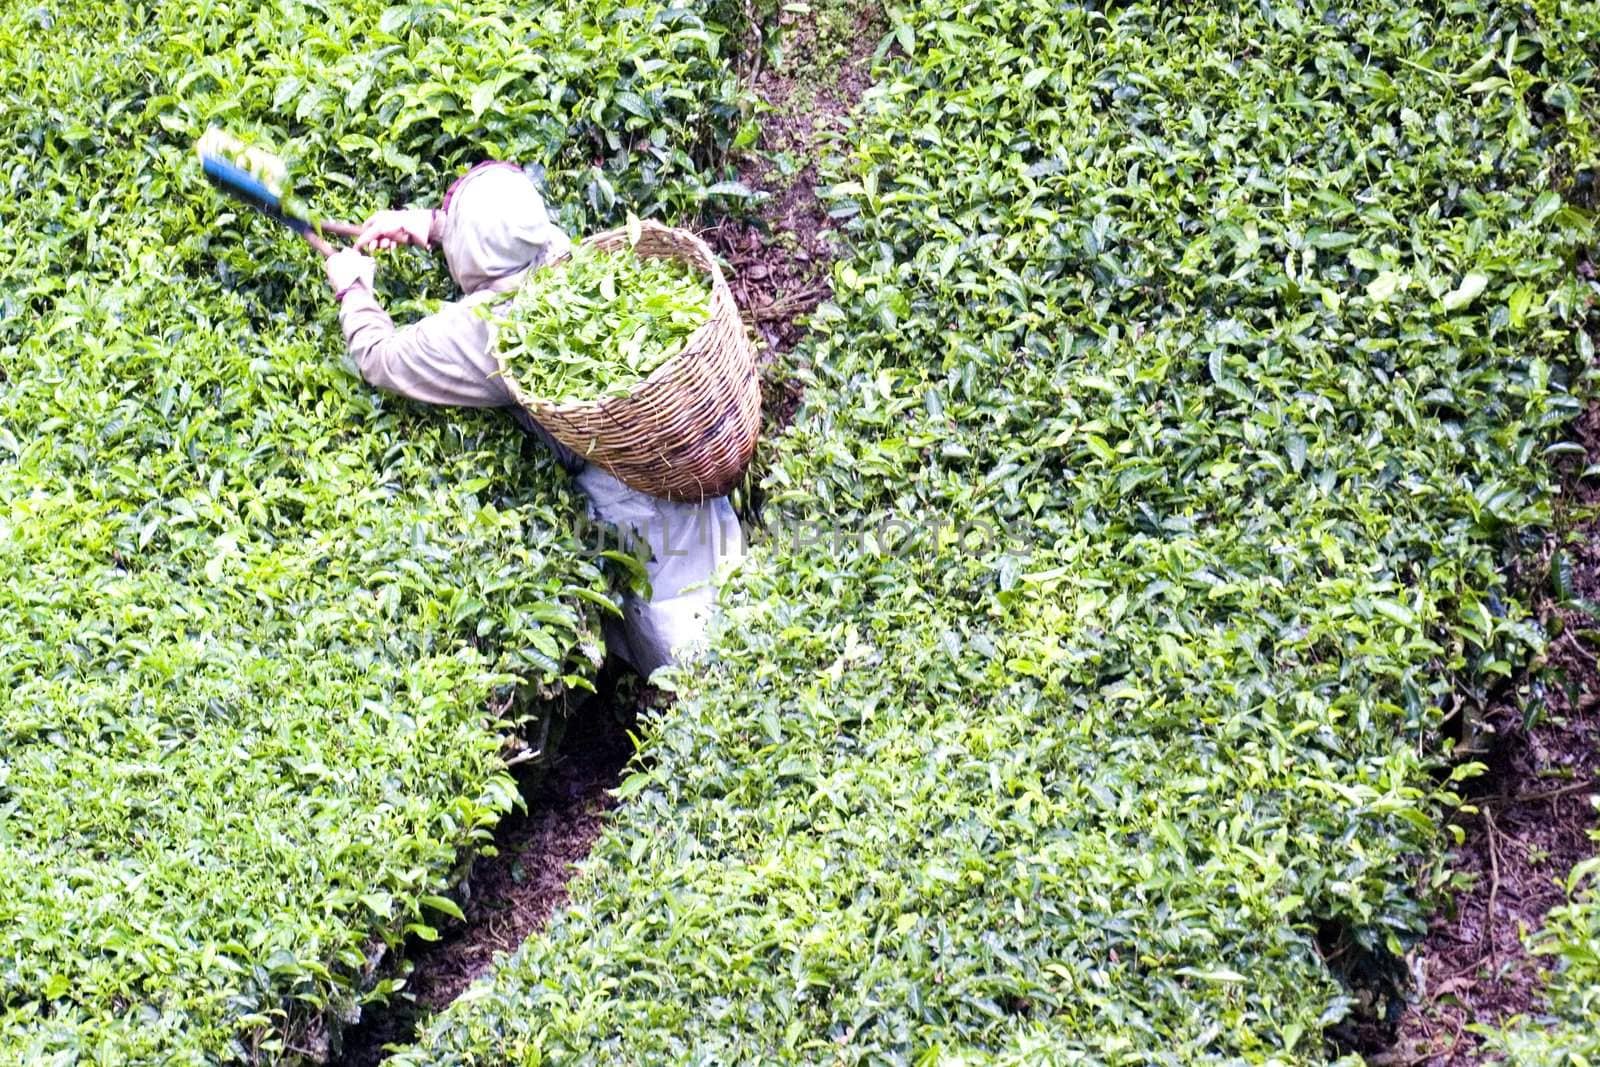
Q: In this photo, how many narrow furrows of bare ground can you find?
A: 2